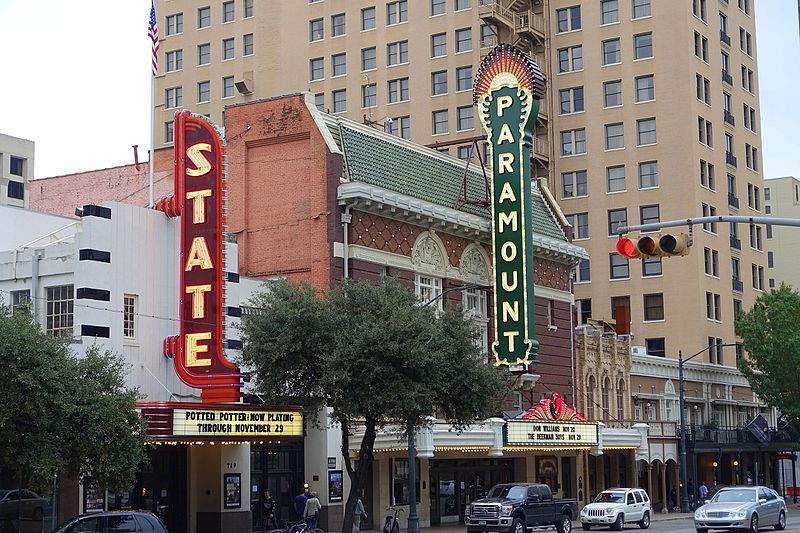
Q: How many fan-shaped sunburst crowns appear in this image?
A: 1